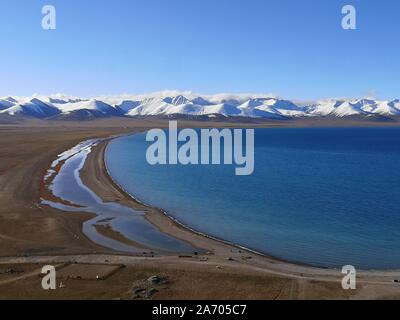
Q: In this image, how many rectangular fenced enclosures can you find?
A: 1